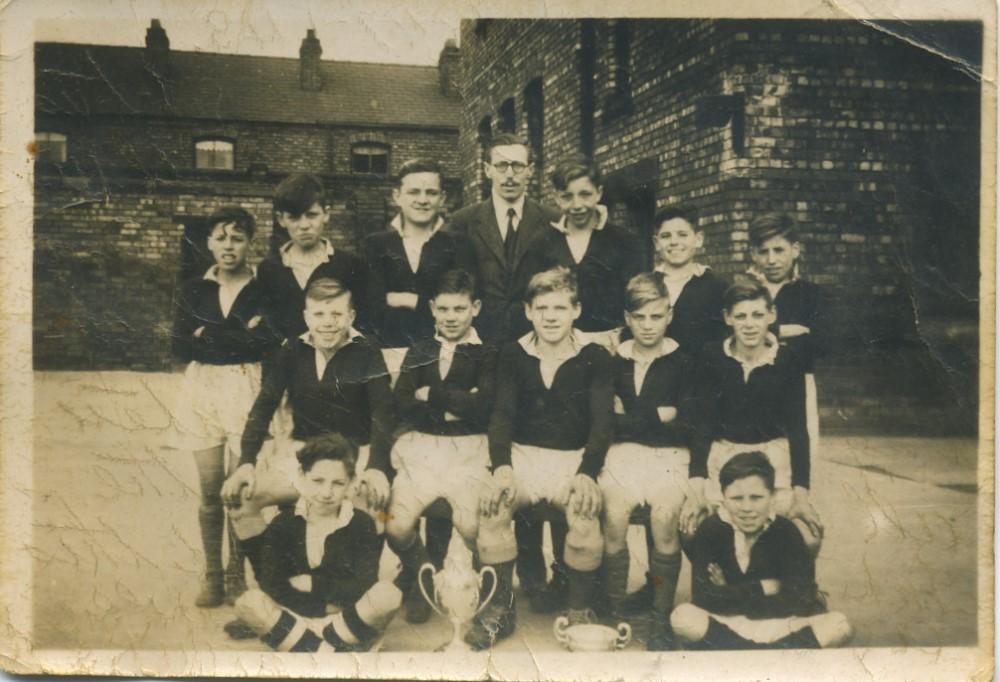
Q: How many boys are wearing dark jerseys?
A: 13